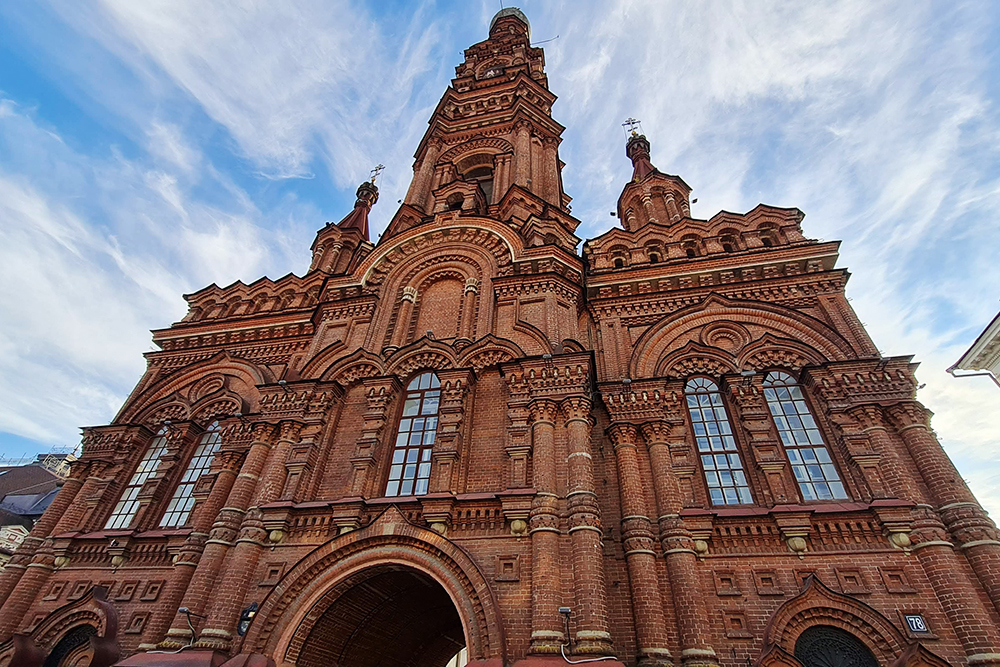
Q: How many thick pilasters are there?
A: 11